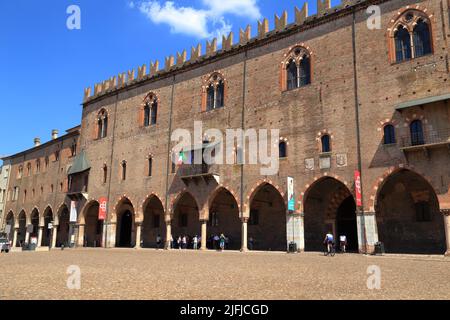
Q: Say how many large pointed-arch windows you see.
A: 5